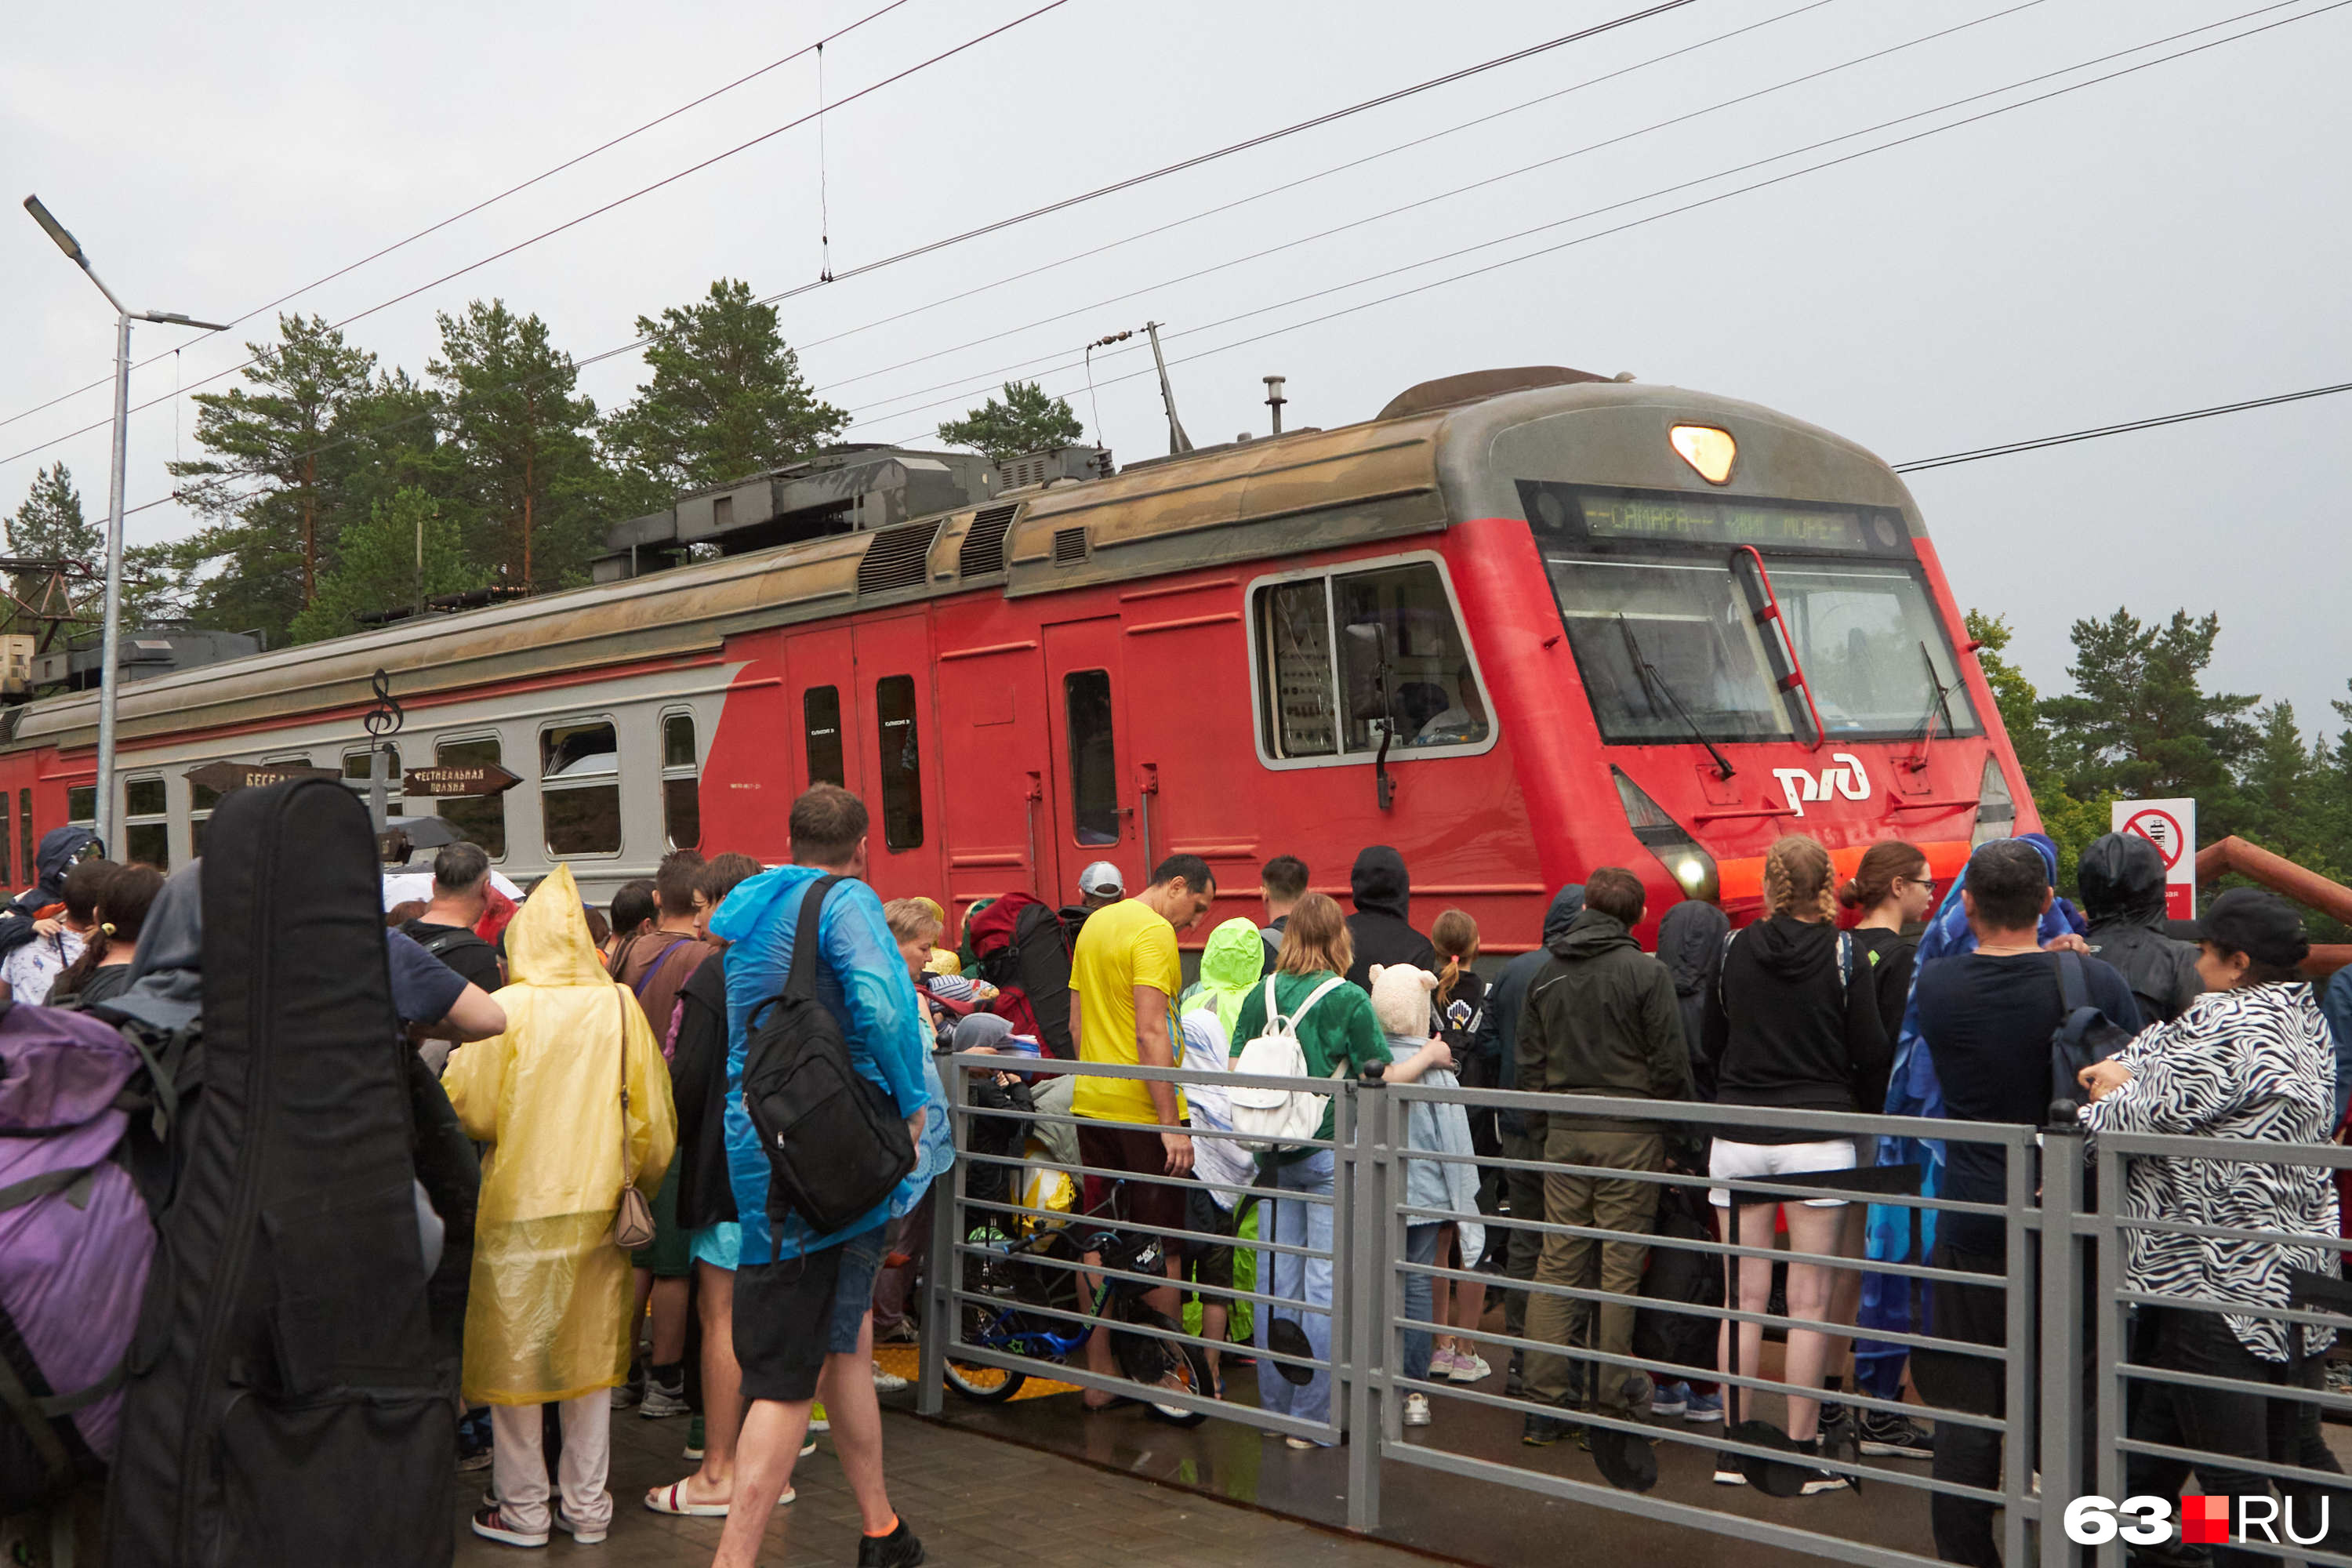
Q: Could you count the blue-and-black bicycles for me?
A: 1